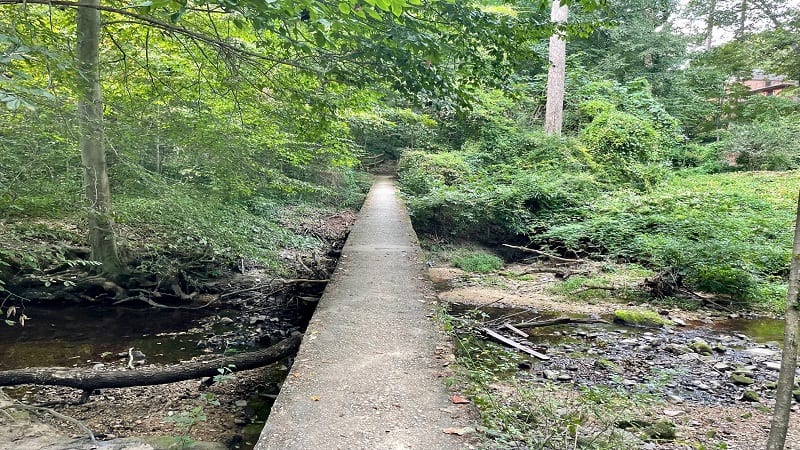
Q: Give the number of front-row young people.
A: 0